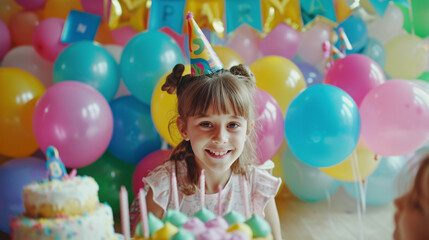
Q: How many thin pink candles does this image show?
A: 6